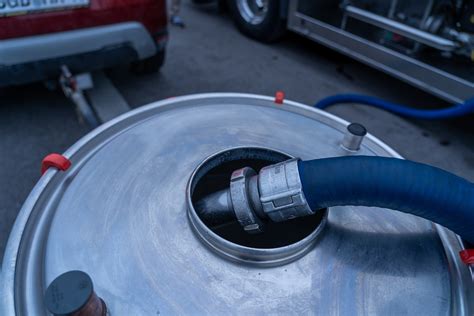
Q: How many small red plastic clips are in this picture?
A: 3